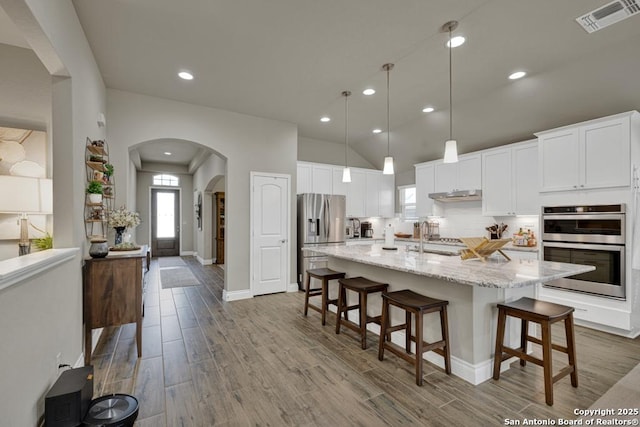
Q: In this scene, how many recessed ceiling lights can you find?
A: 8